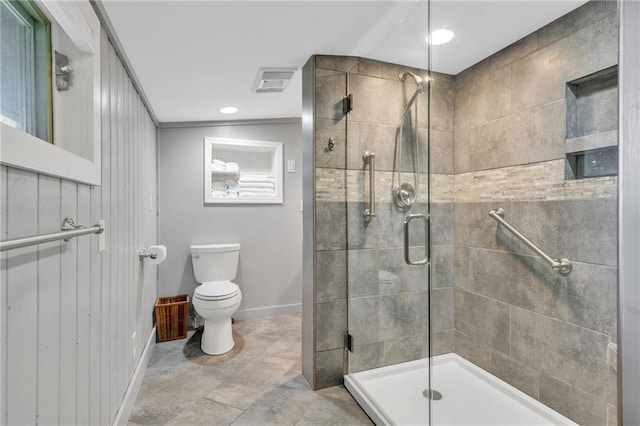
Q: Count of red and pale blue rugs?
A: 0